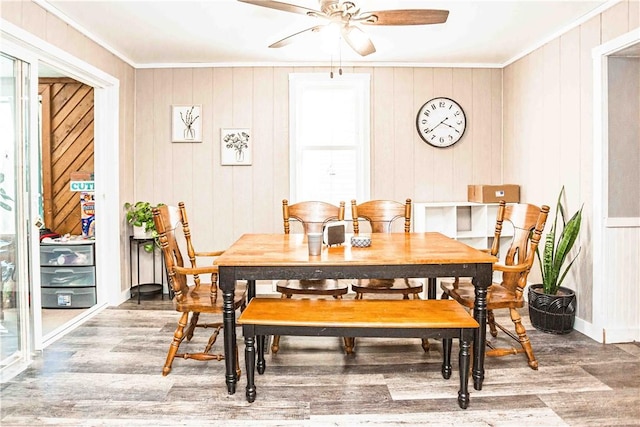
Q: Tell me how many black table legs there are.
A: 4